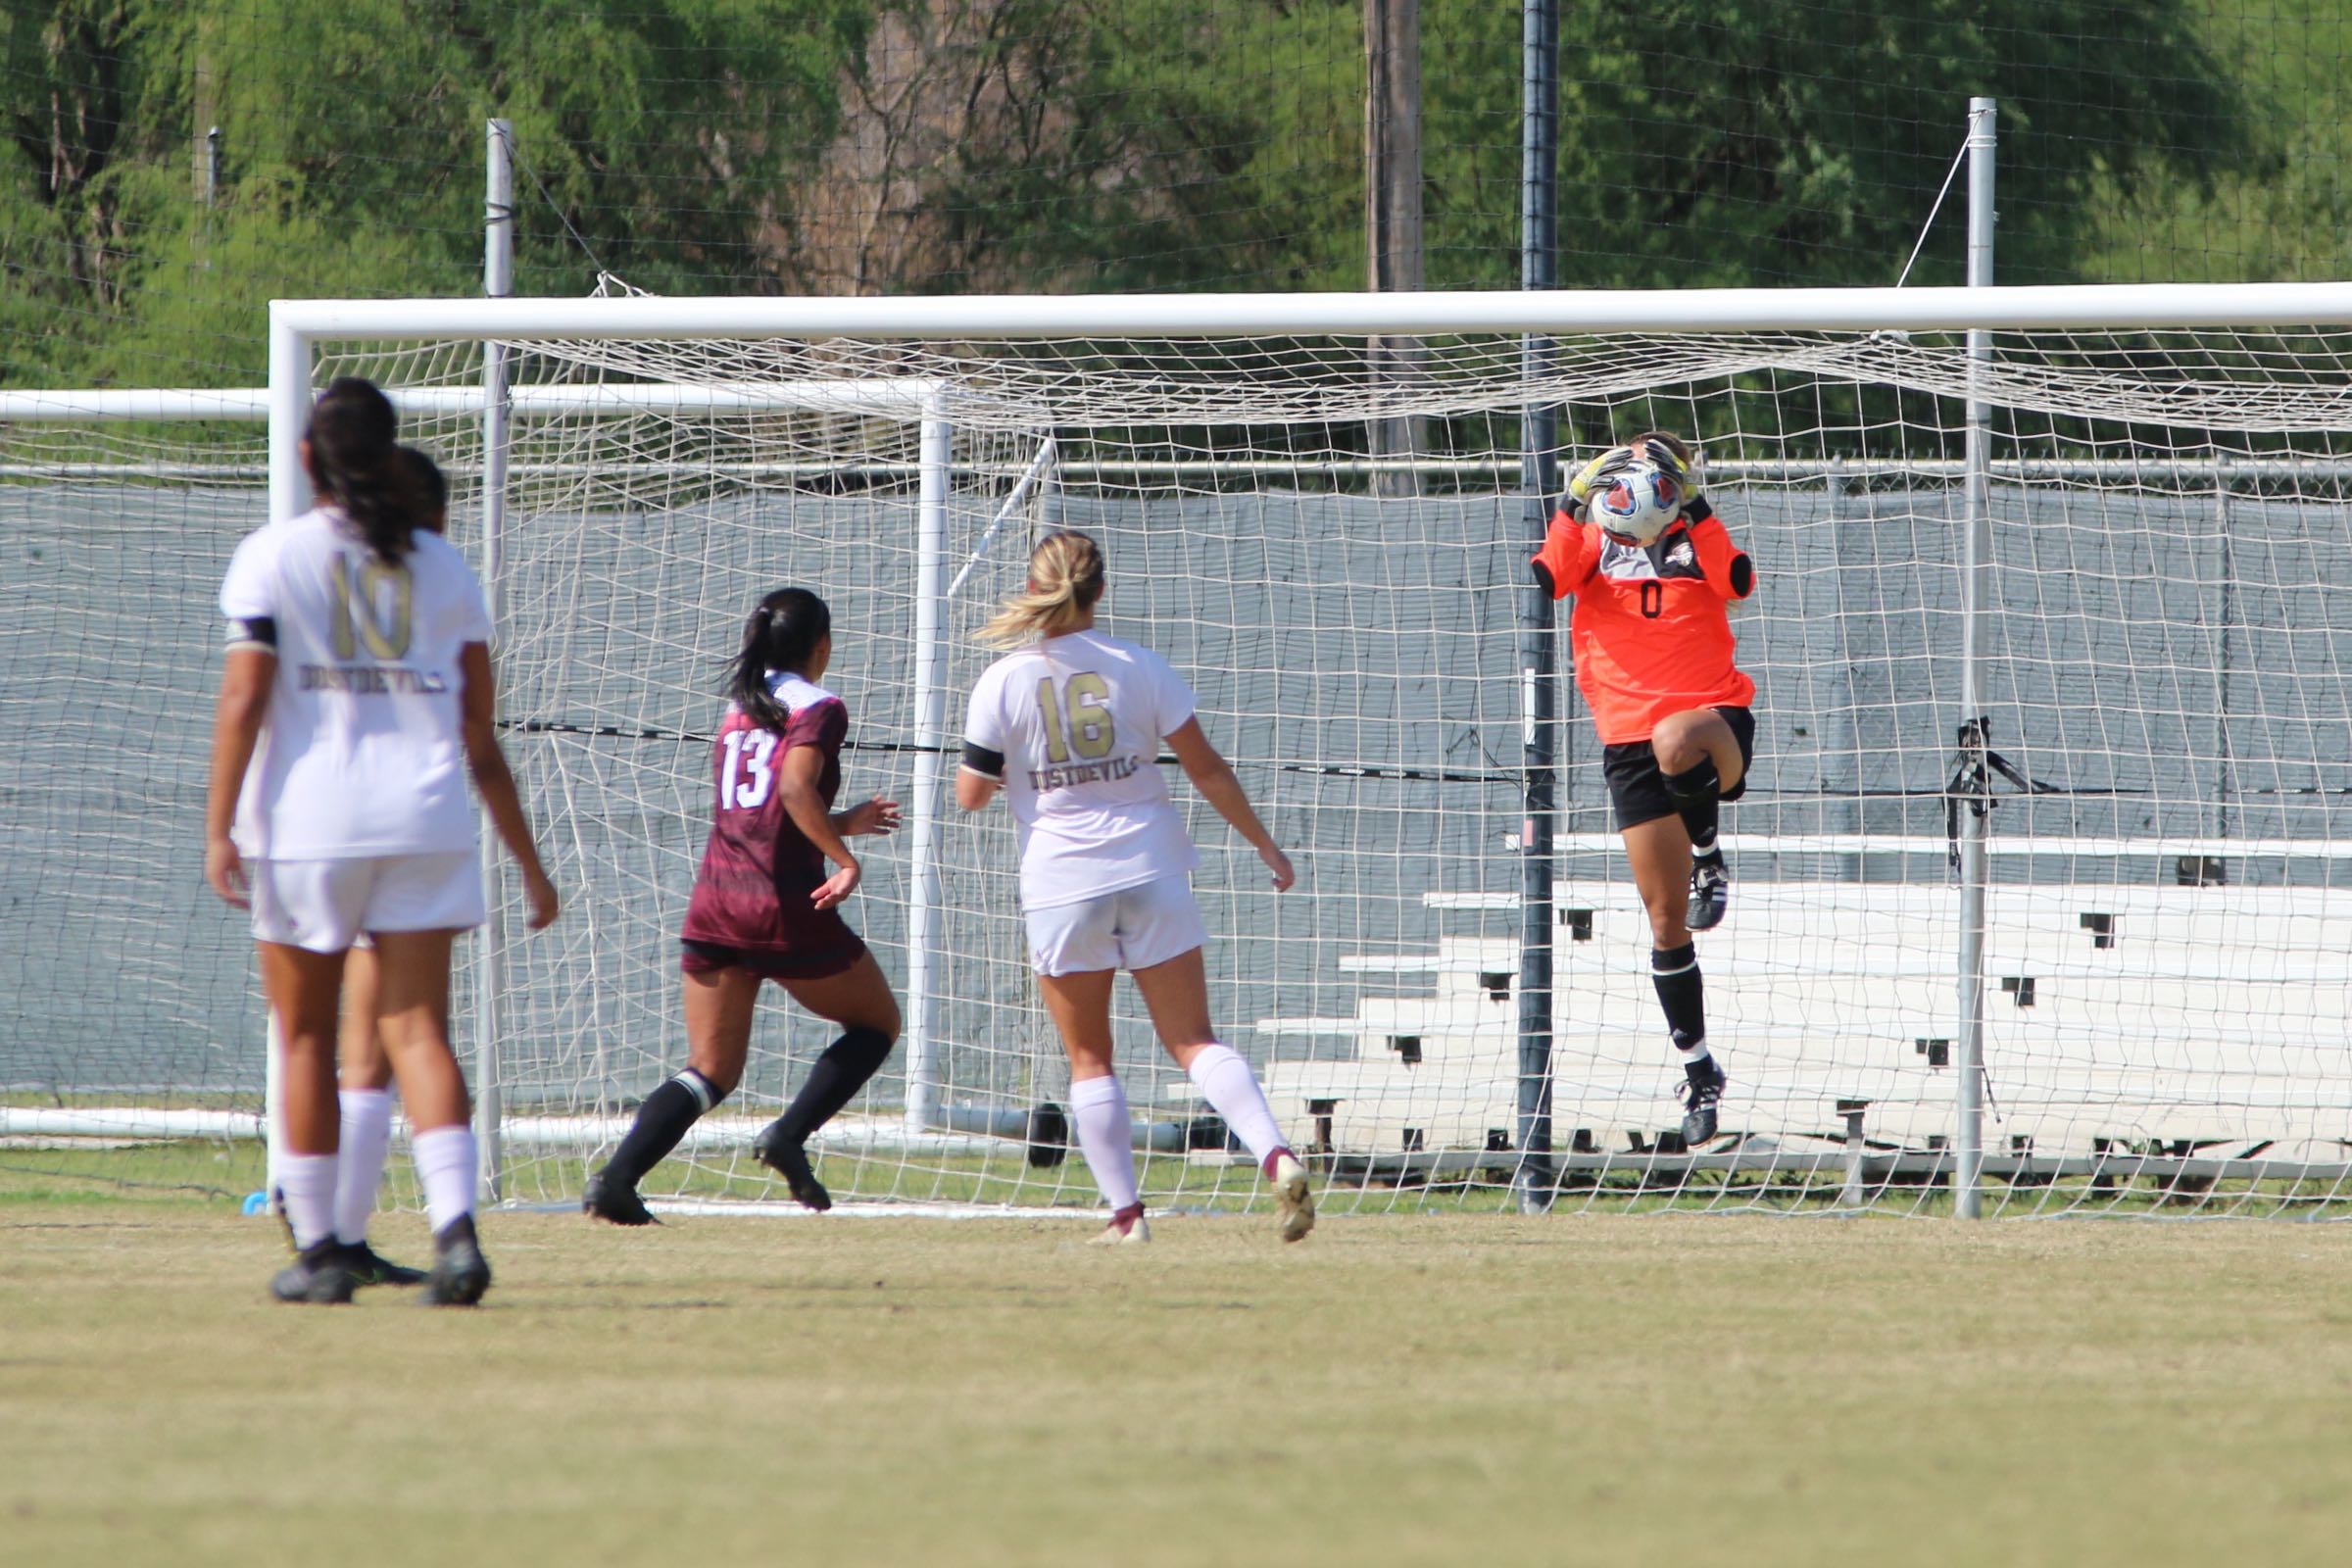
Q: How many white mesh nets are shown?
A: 2